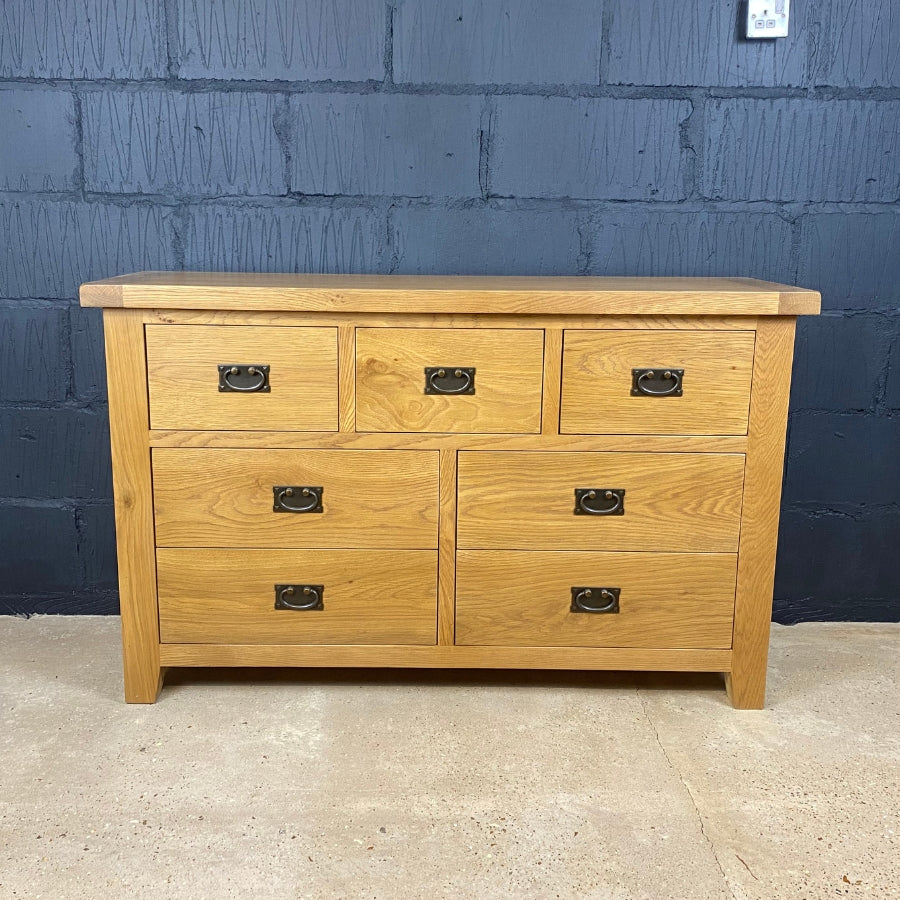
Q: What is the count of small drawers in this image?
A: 3